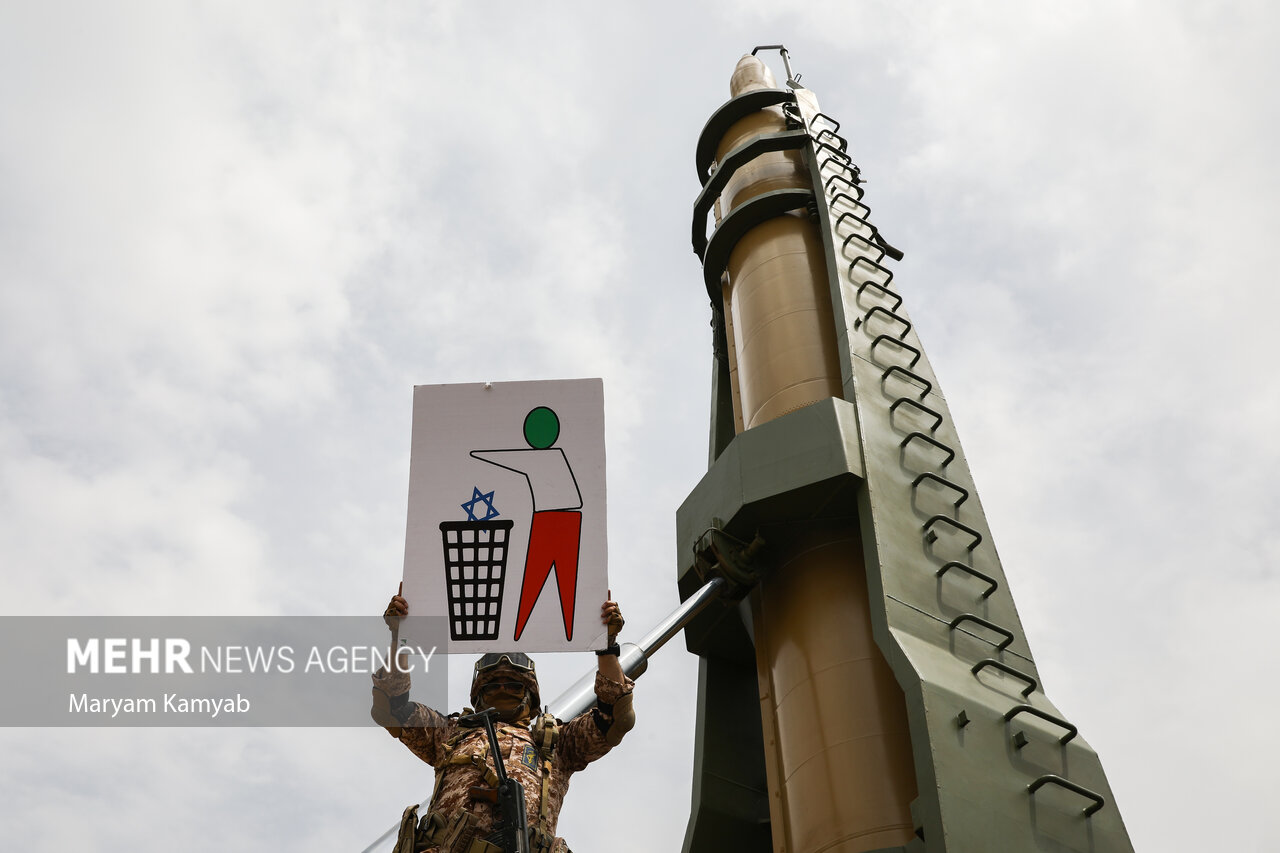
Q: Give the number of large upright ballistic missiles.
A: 1